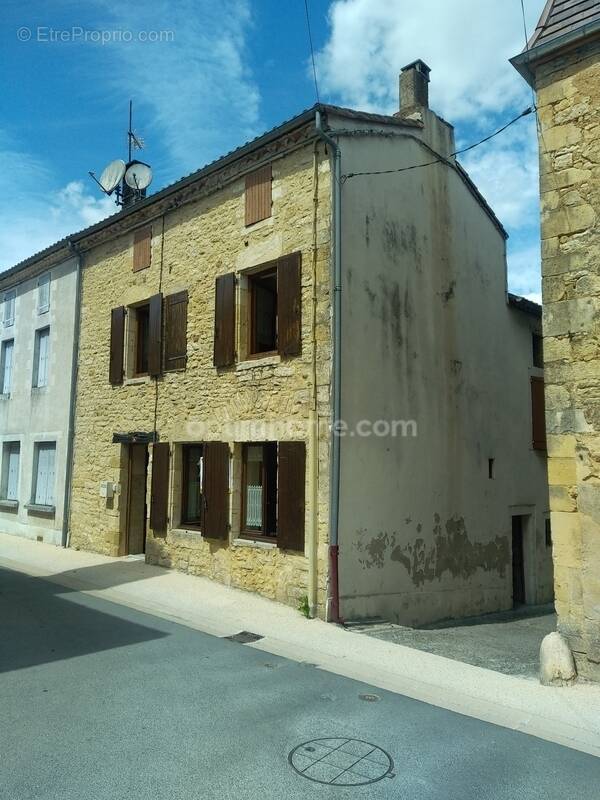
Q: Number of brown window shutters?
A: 11